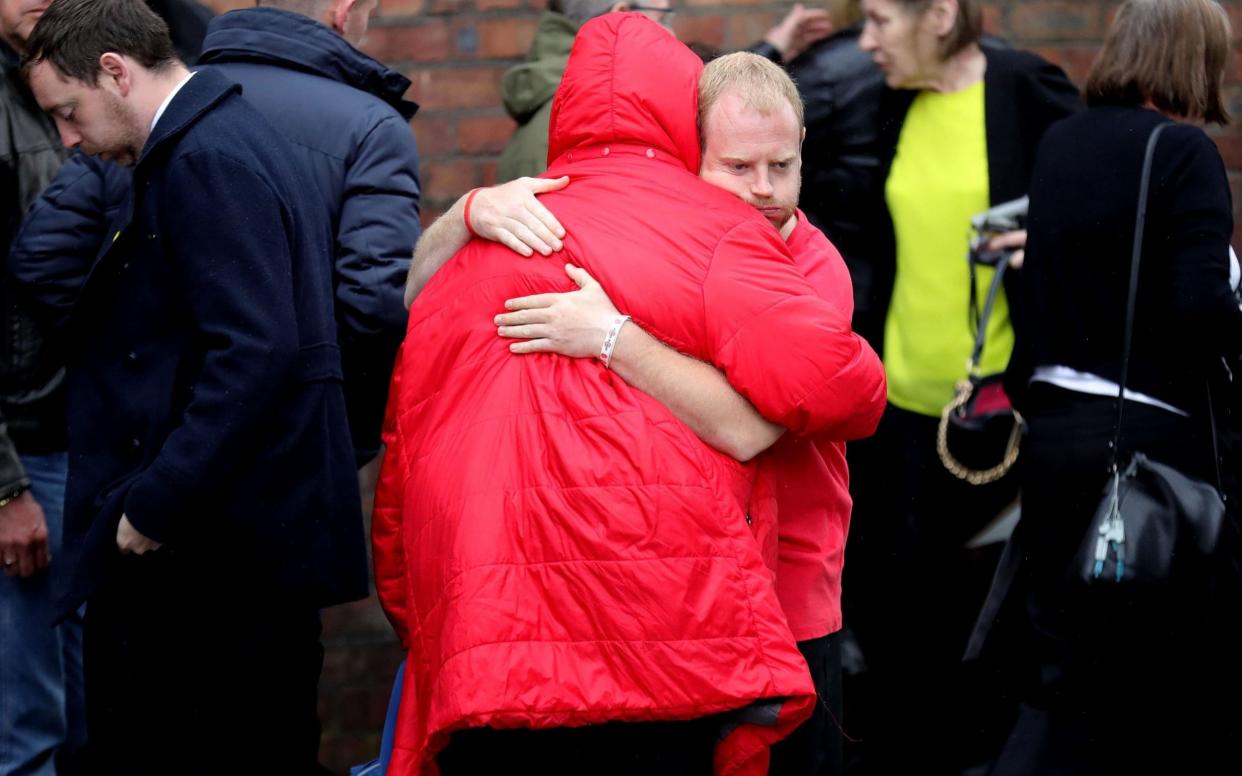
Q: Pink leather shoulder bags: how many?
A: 0